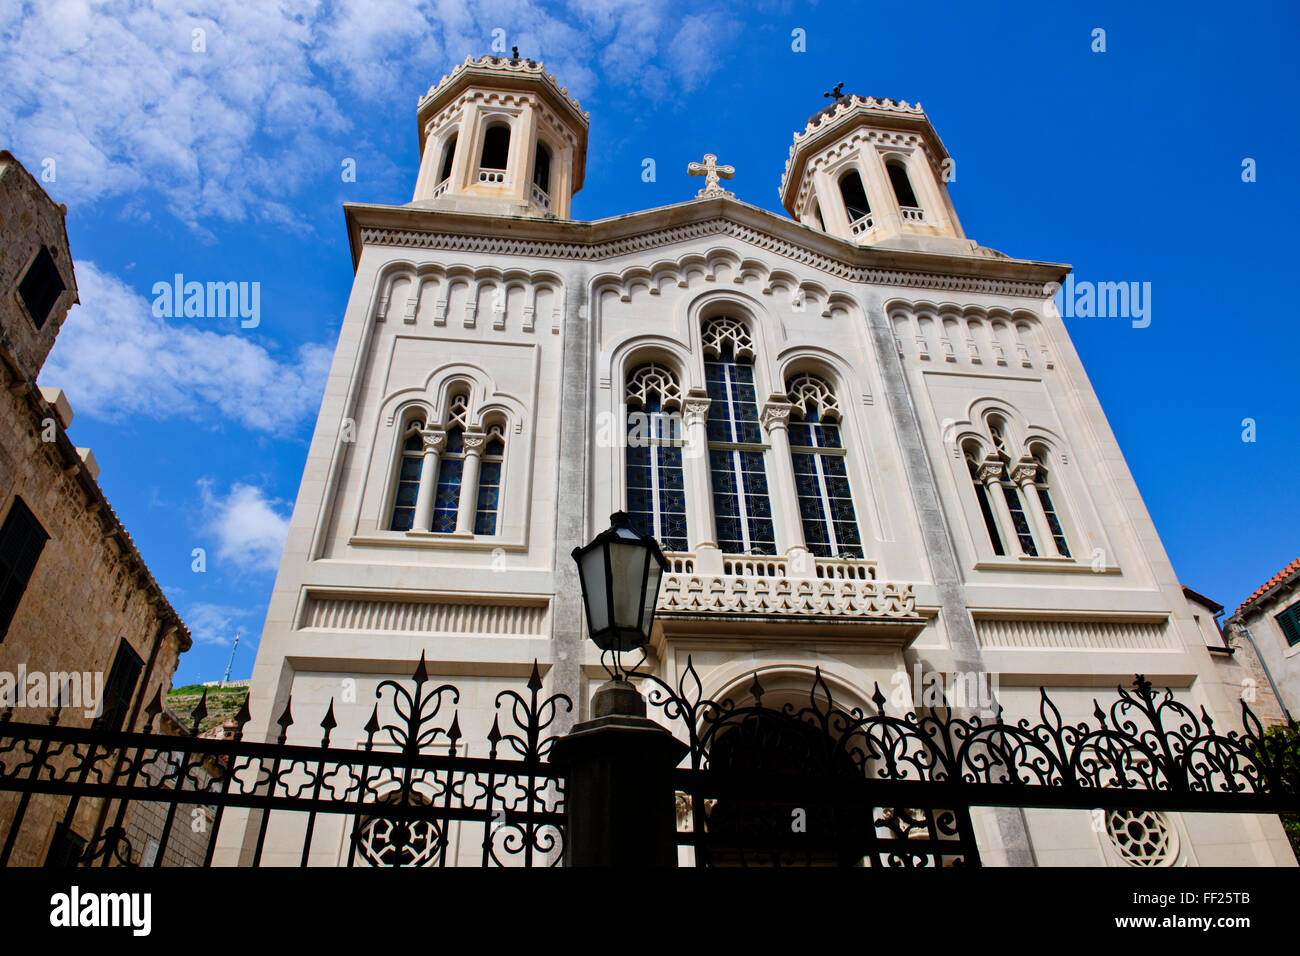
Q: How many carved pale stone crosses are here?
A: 1